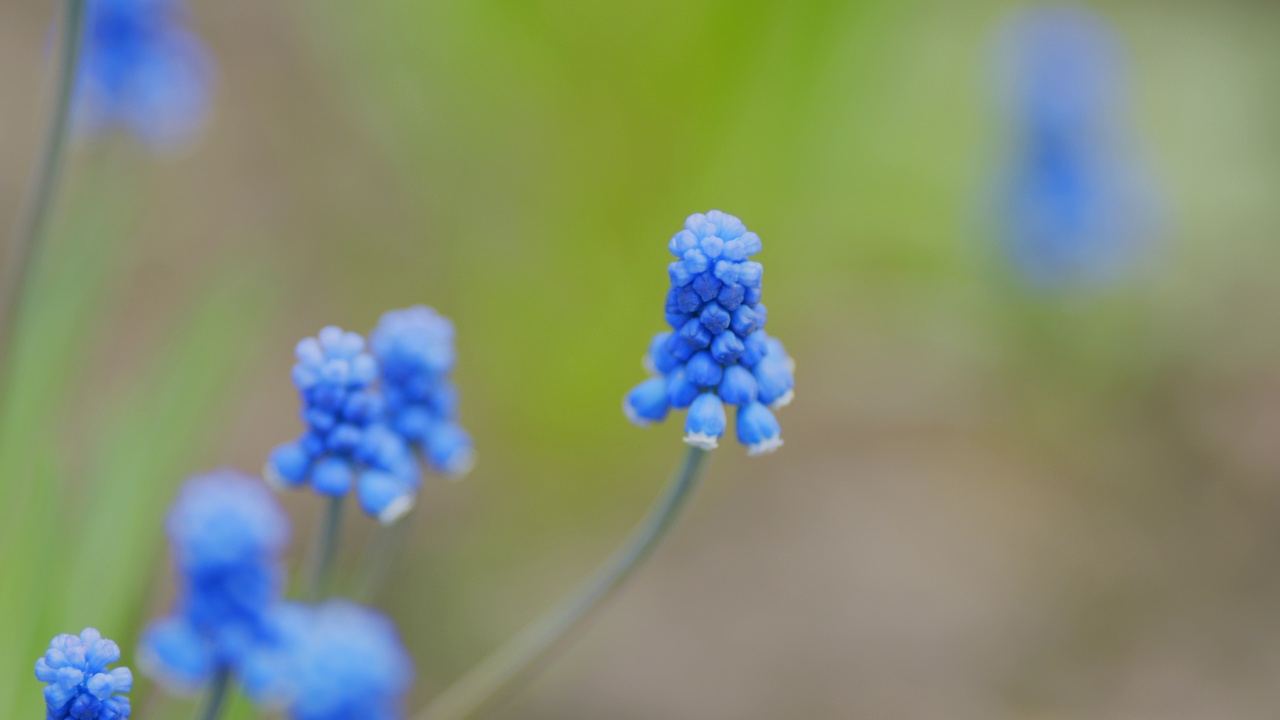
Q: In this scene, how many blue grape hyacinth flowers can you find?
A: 8